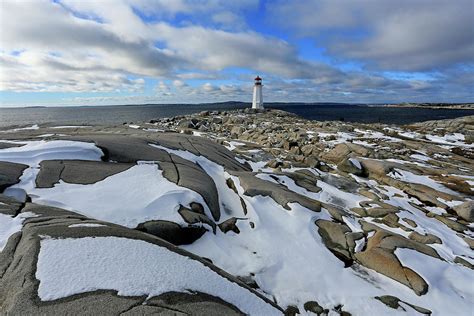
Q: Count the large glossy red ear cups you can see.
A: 0